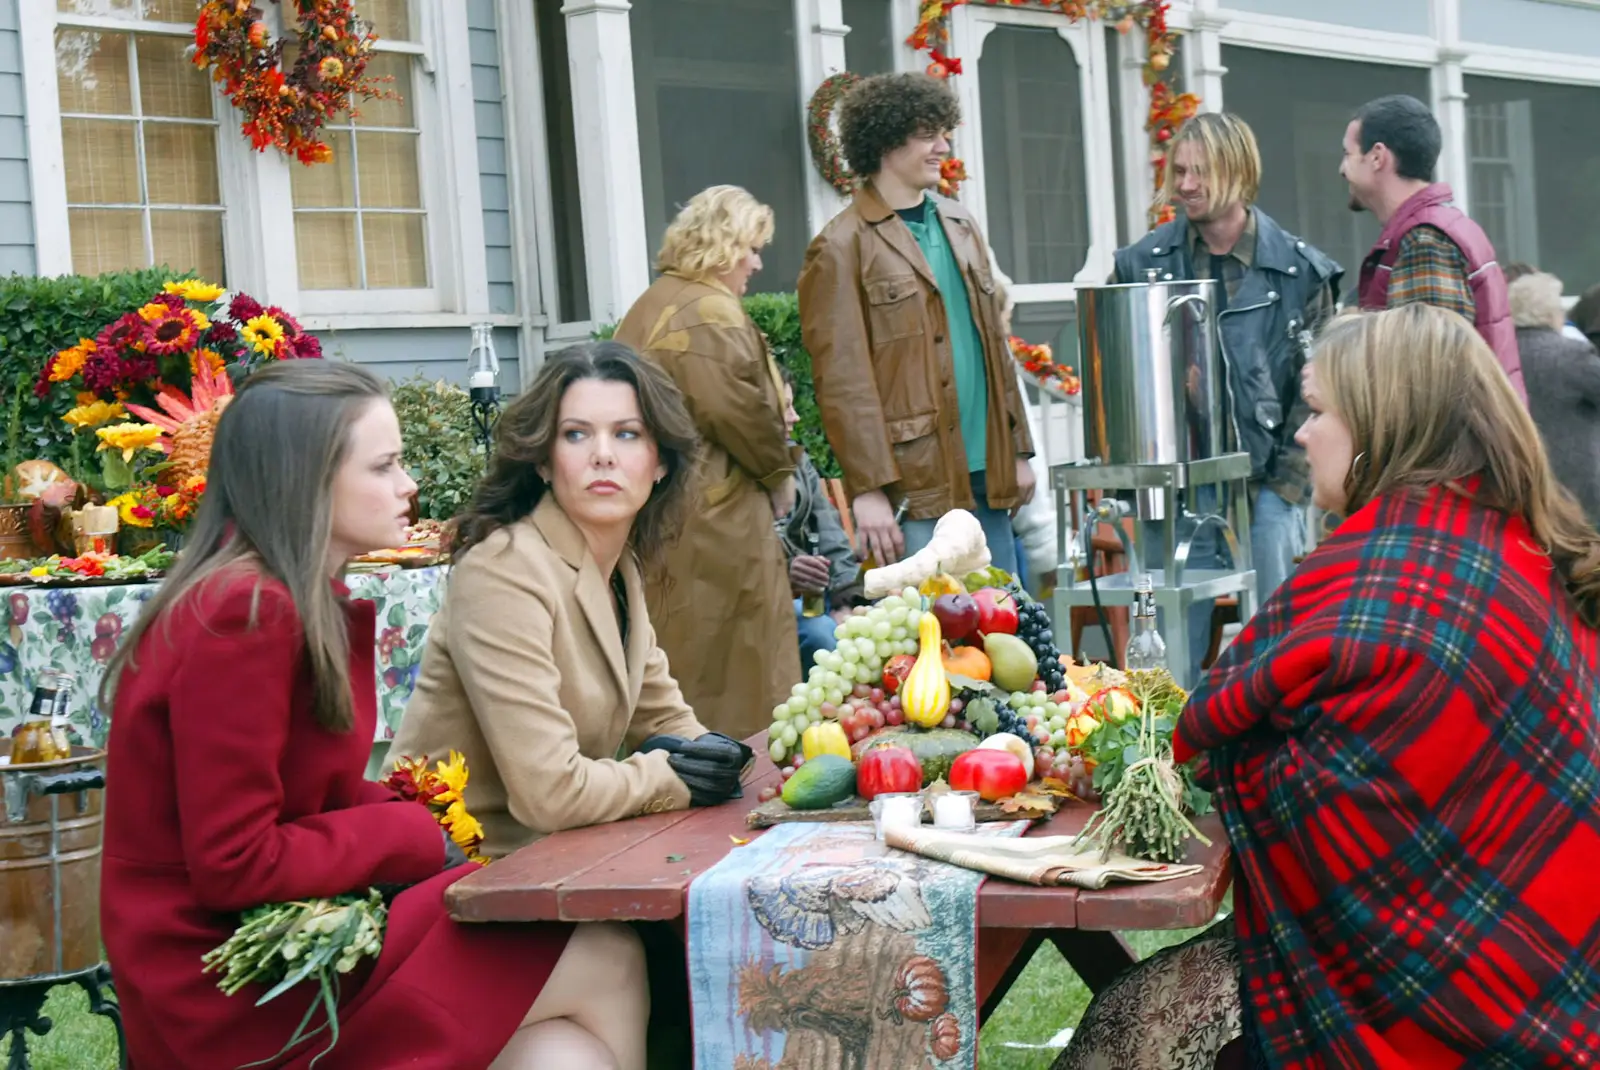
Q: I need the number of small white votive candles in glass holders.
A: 2